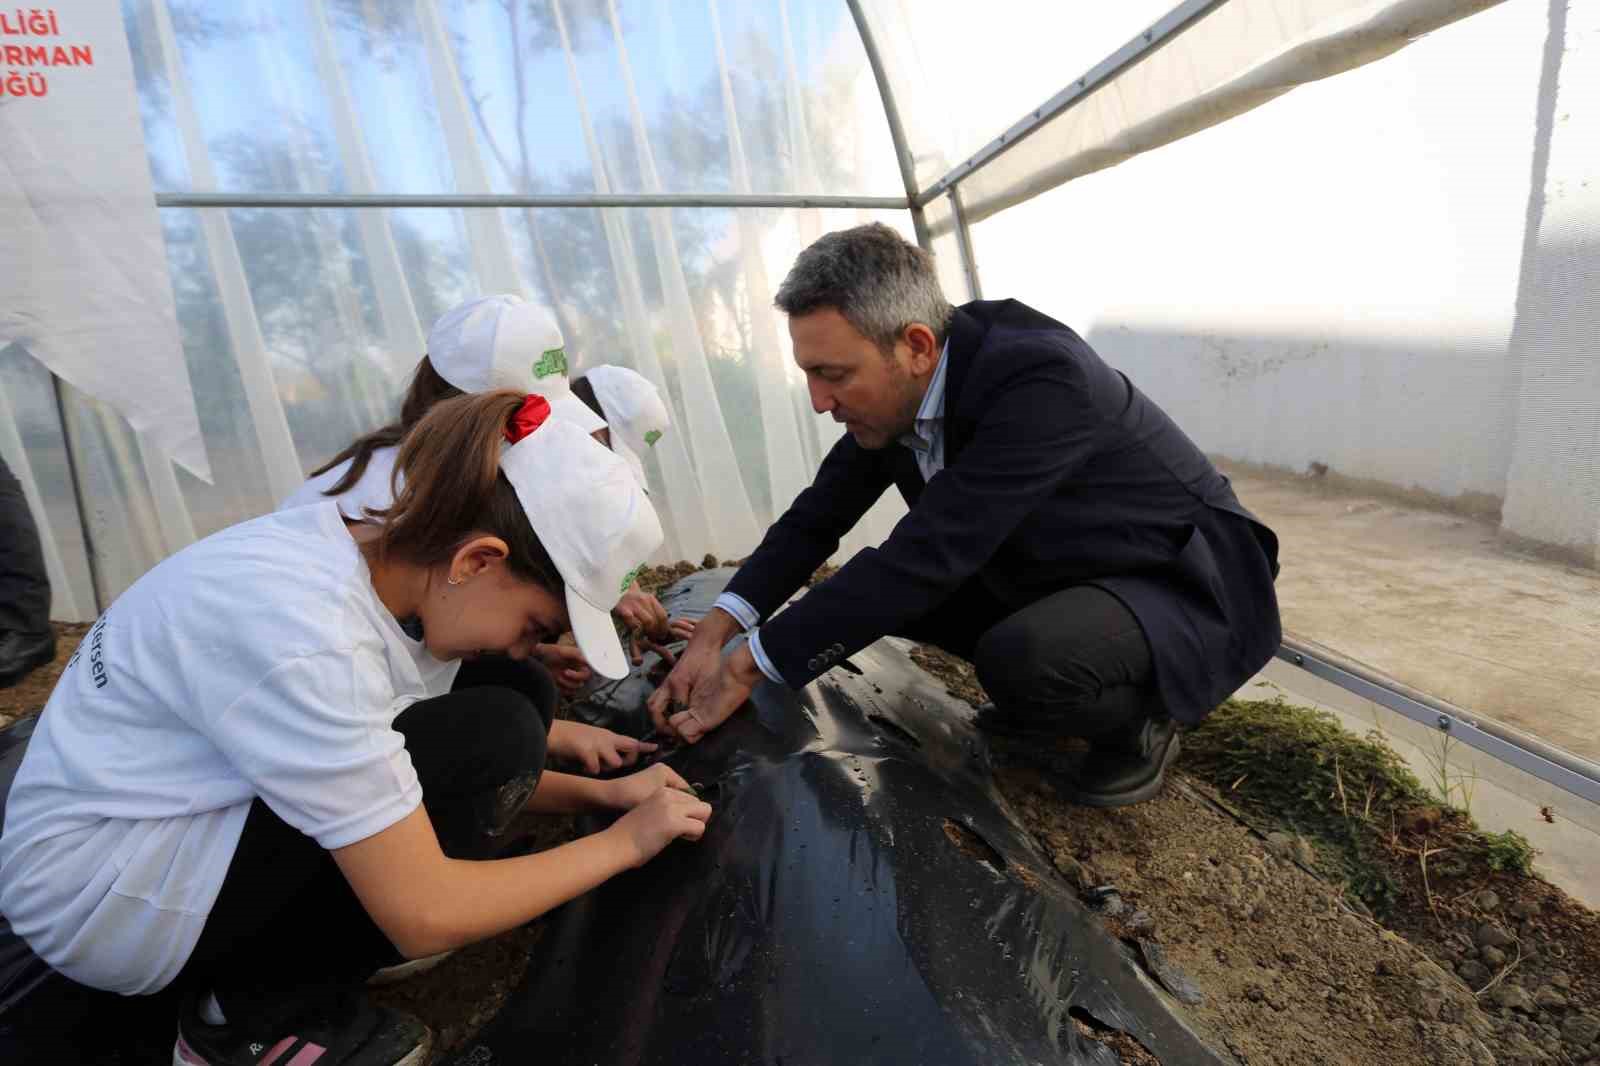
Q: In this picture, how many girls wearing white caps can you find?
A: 3